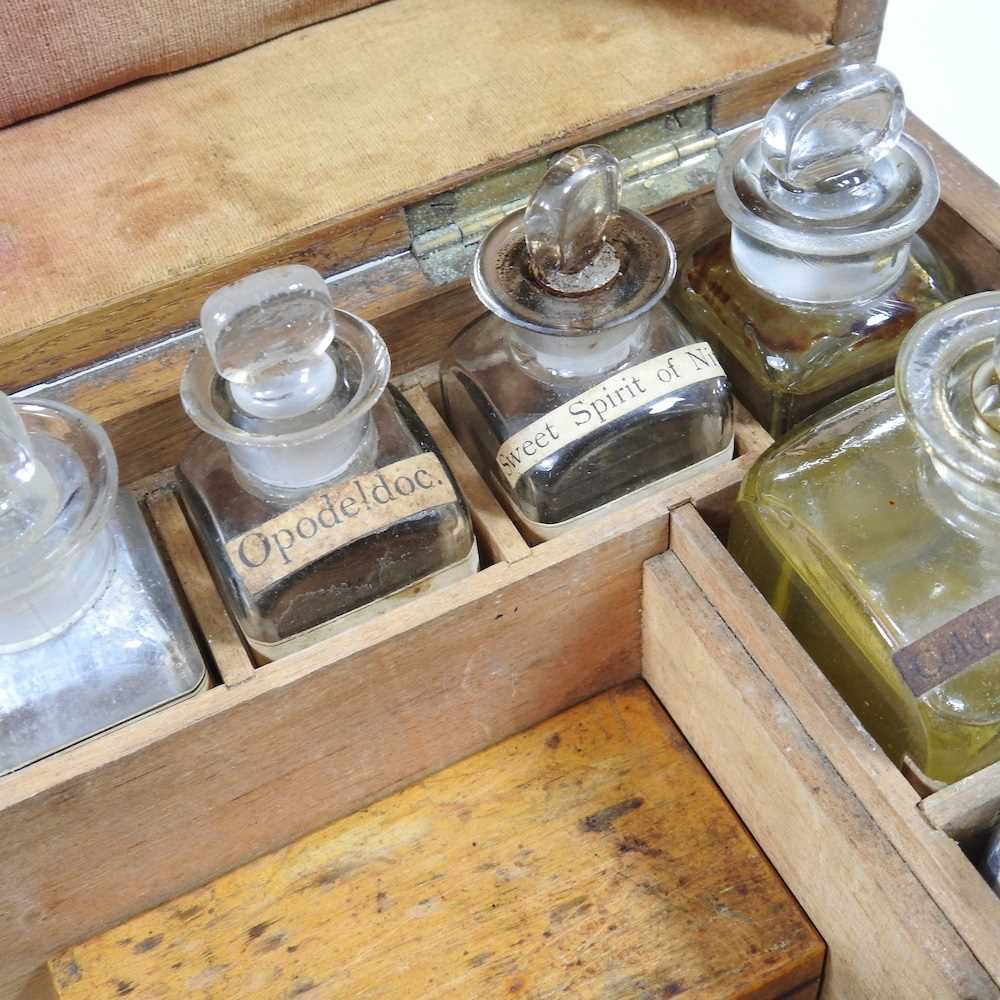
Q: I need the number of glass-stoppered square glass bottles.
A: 5